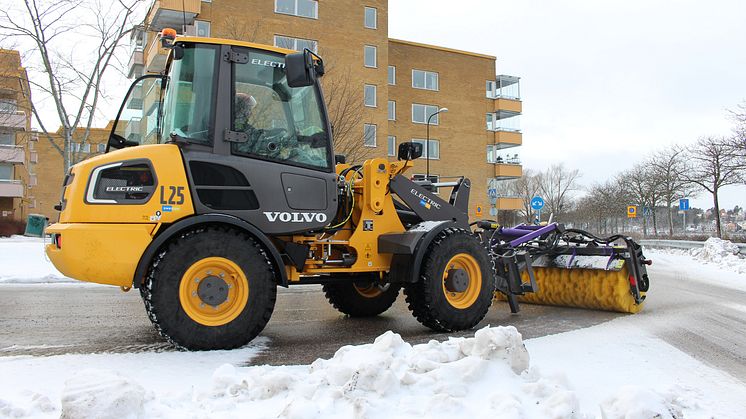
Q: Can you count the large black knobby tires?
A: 3